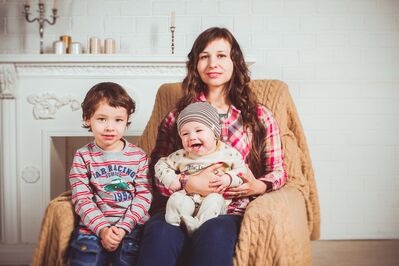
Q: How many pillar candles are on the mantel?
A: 5